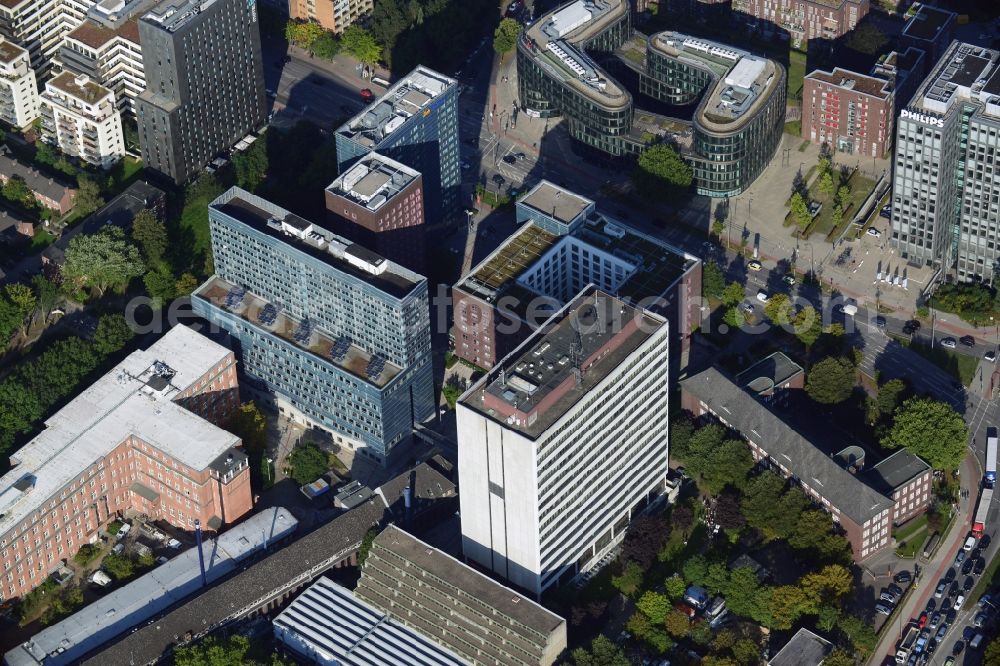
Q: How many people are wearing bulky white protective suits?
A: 0